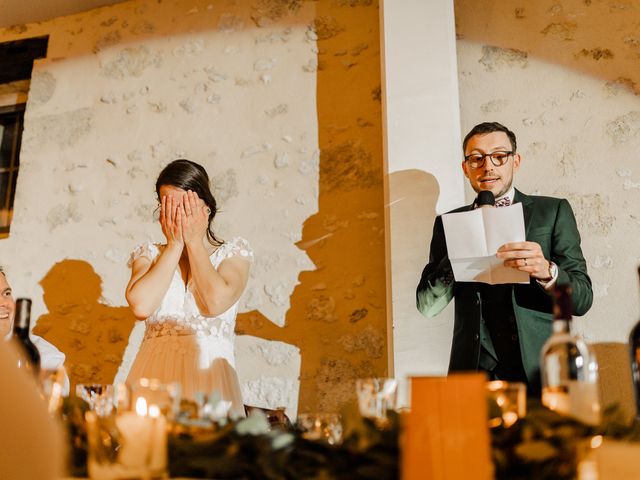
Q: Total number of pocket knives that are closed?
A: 0